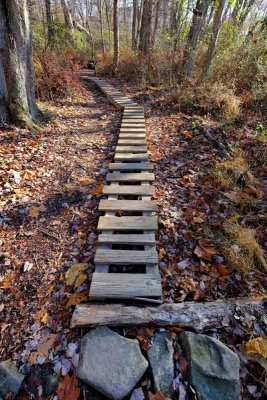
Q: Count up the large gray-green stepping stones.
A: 3